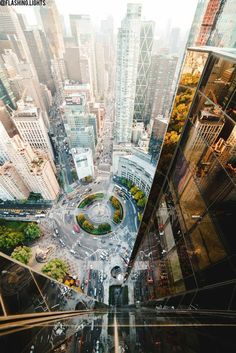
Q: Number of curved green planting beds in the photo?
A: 3